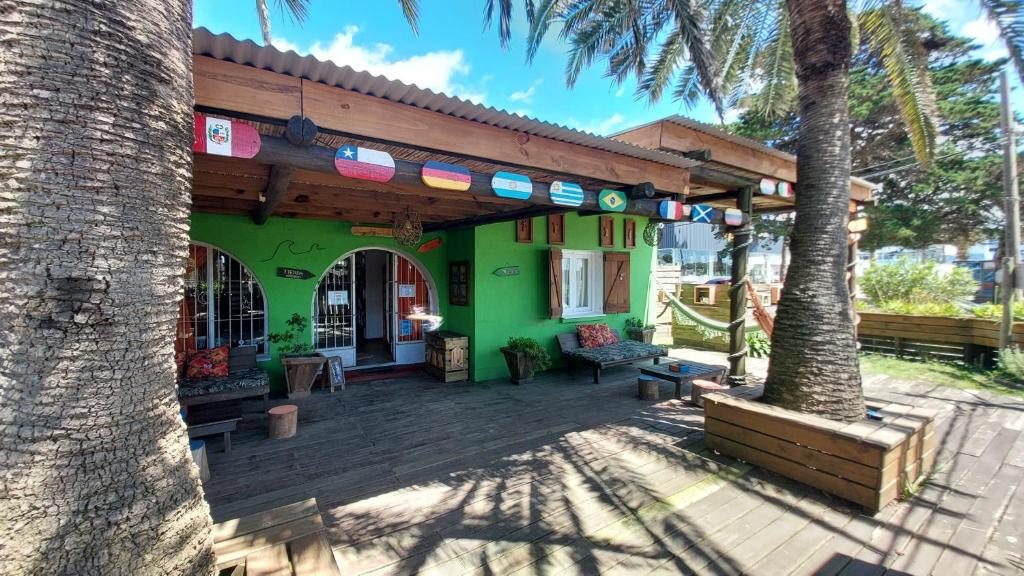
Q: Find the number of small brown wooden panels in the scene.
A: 4